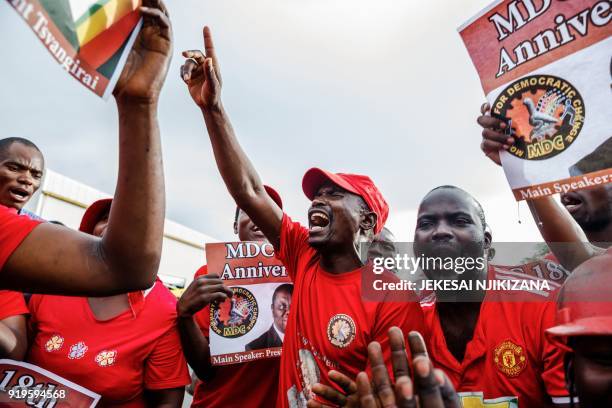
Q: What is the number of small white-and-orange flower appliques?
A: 3